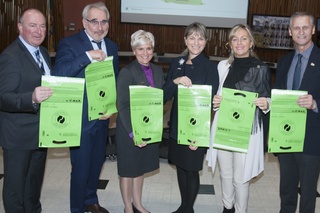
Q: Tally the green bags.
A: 6